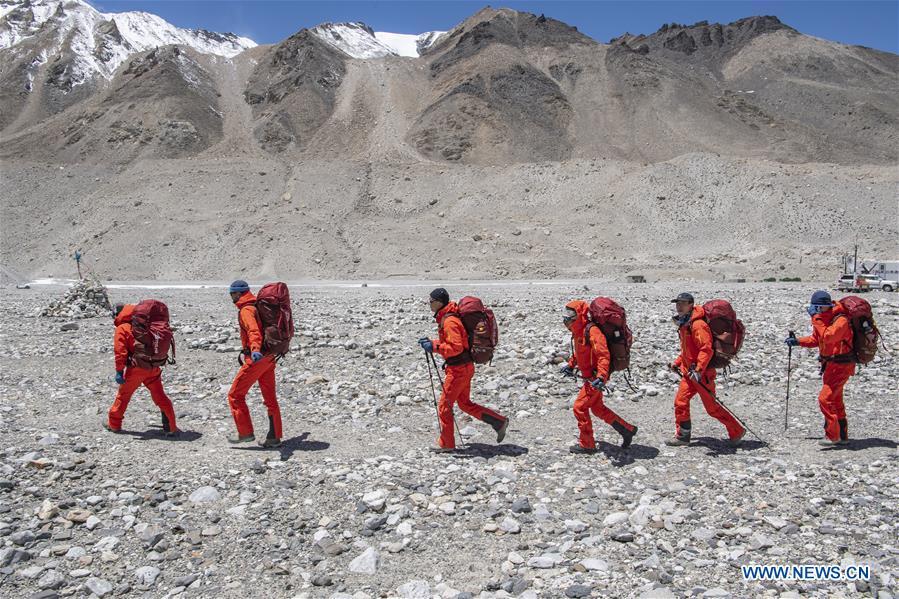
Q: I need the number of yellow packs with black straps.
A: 0